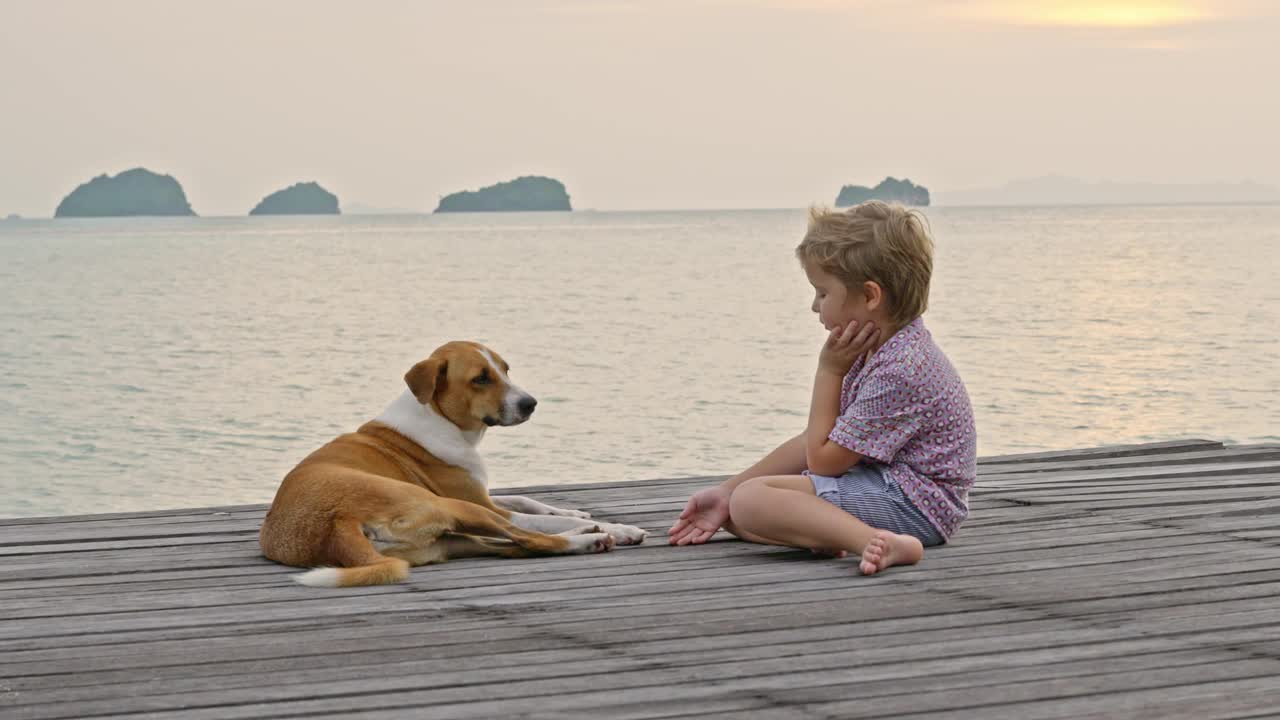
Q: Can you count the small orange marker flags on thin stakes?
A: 0